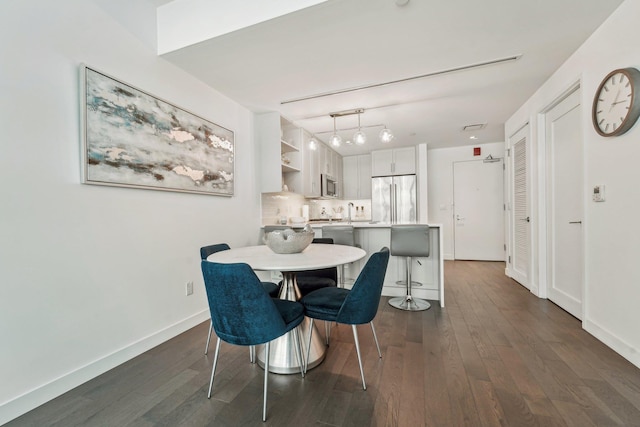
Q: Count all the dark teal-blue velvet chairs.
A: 4